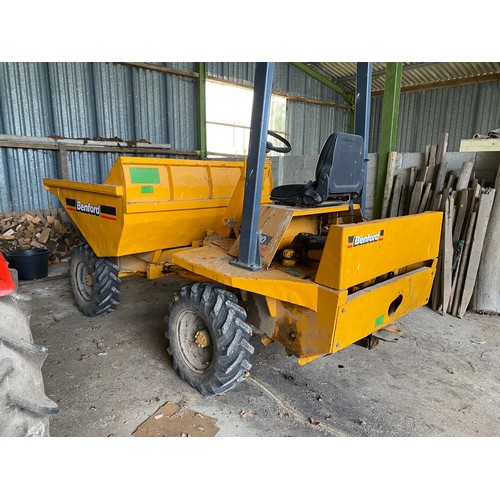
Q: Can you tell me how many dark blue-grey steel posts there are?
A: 2